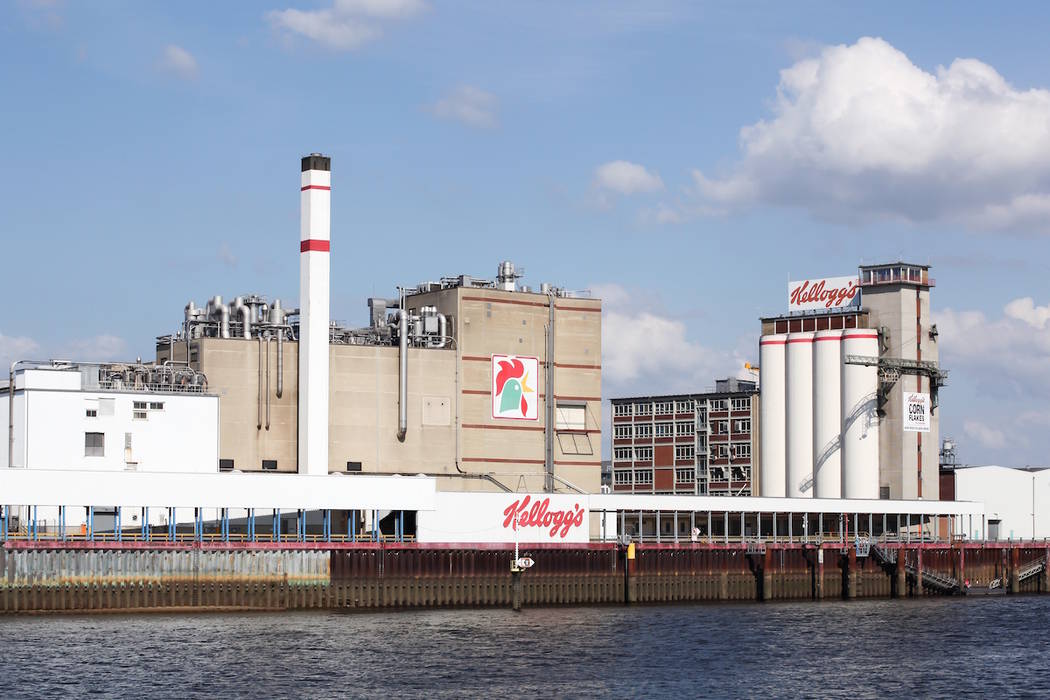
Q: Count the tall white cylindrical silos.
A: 4